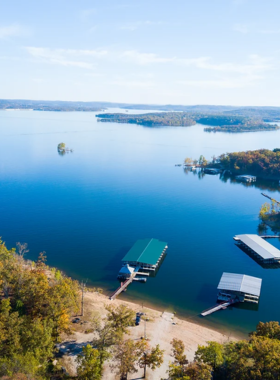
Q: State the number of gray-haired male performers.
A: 0